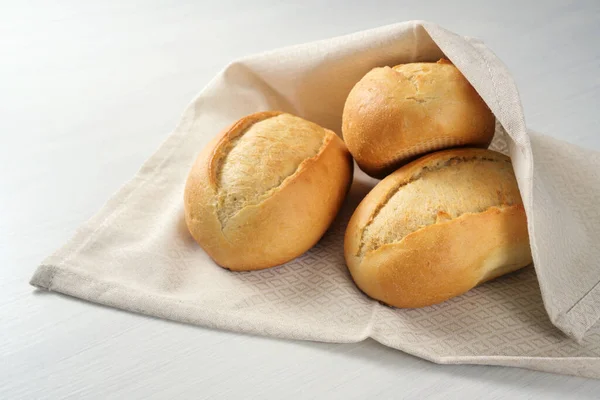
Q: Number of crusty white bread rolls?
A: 3